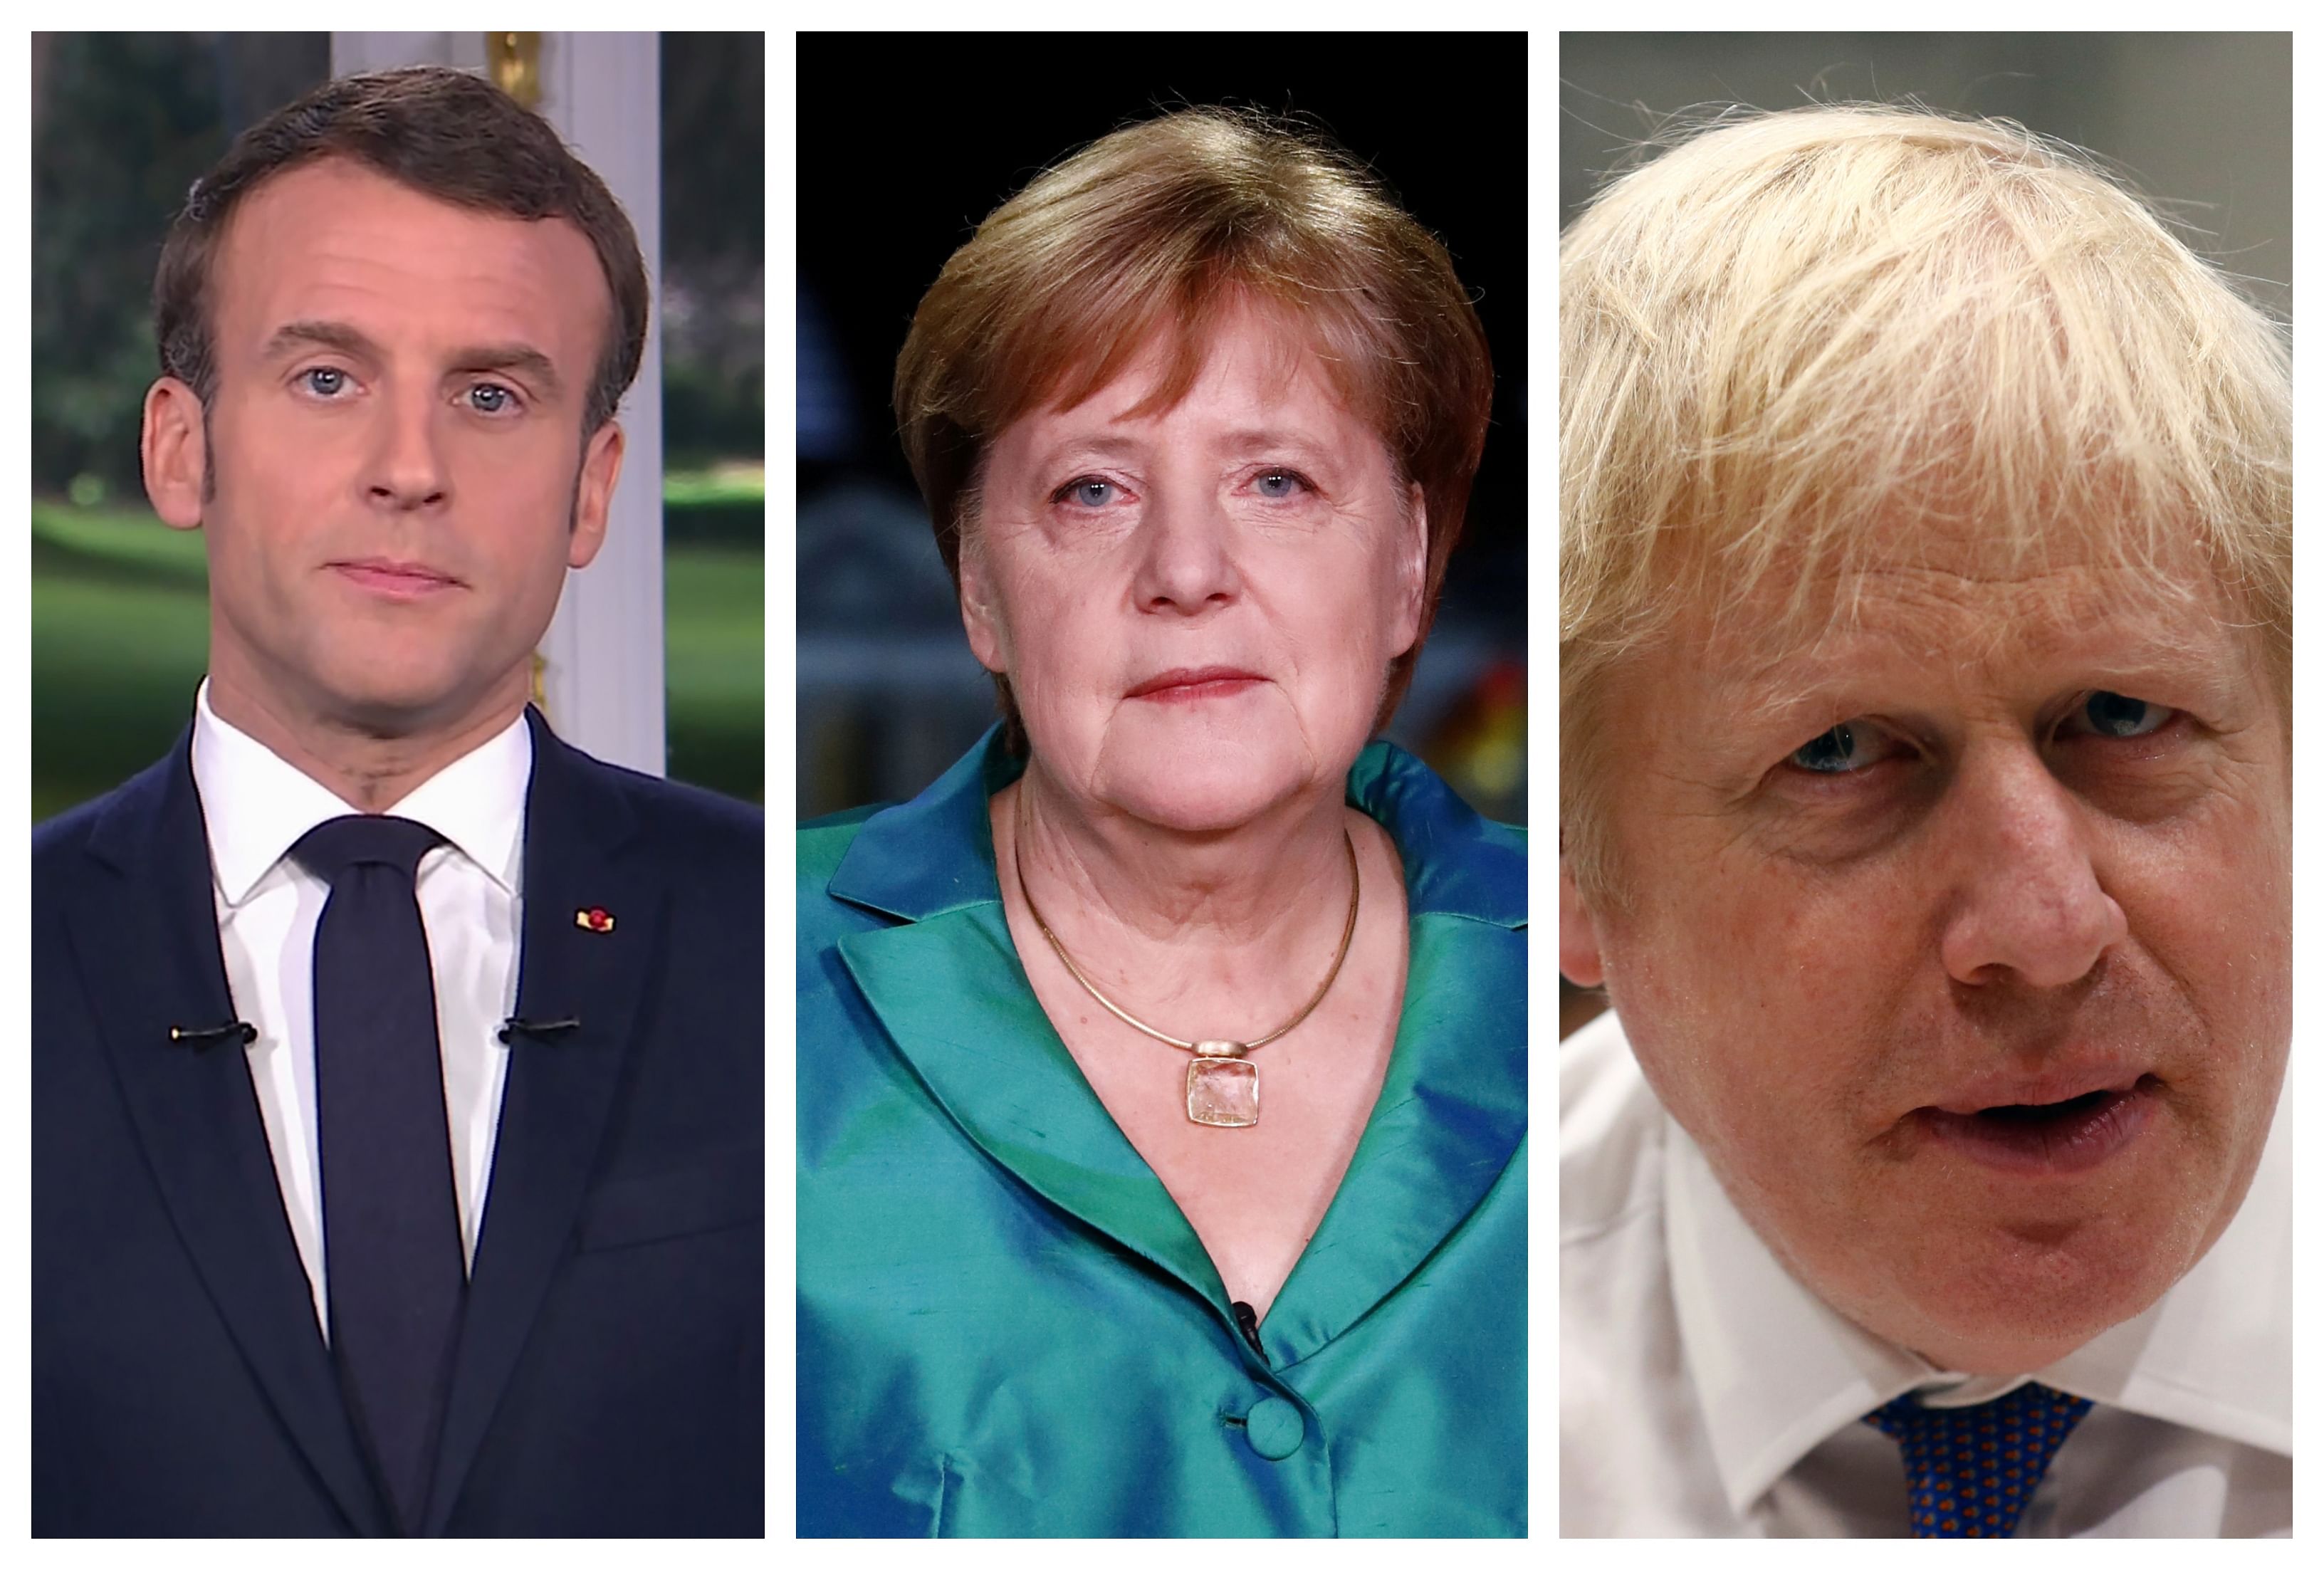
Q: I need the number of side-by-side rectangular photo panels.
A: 3